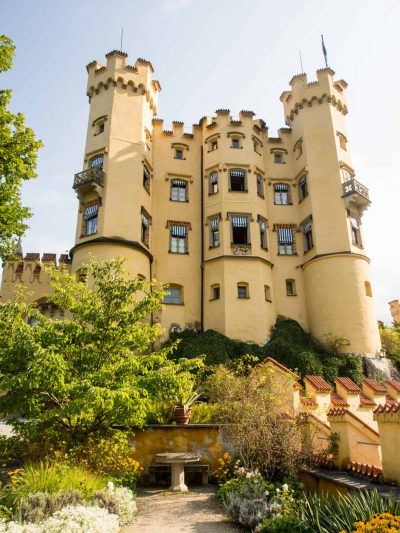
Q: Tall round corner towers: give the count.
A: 2